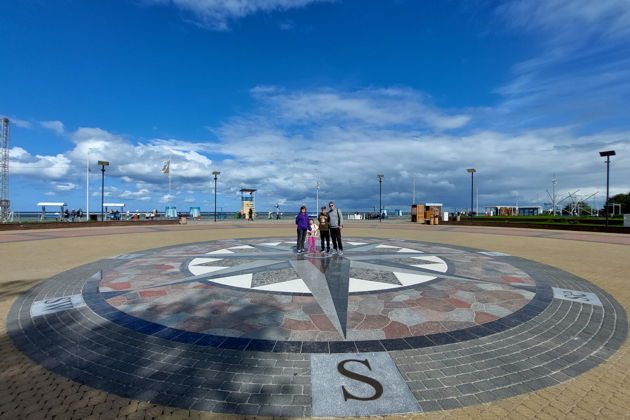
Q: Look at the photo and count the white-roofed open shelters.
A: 2